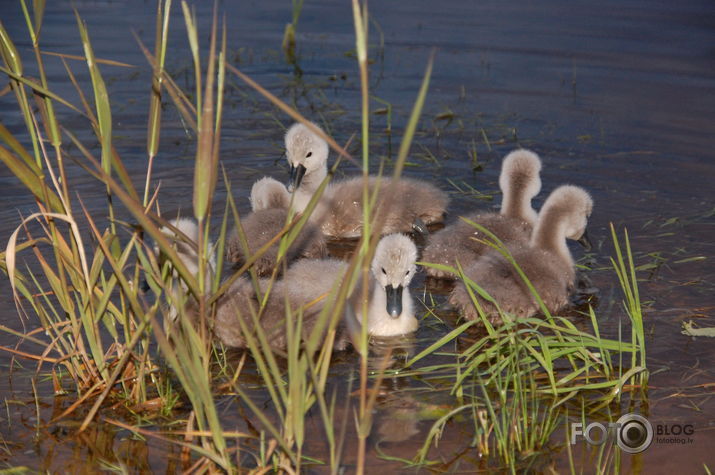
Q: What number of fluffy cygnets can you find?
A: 6